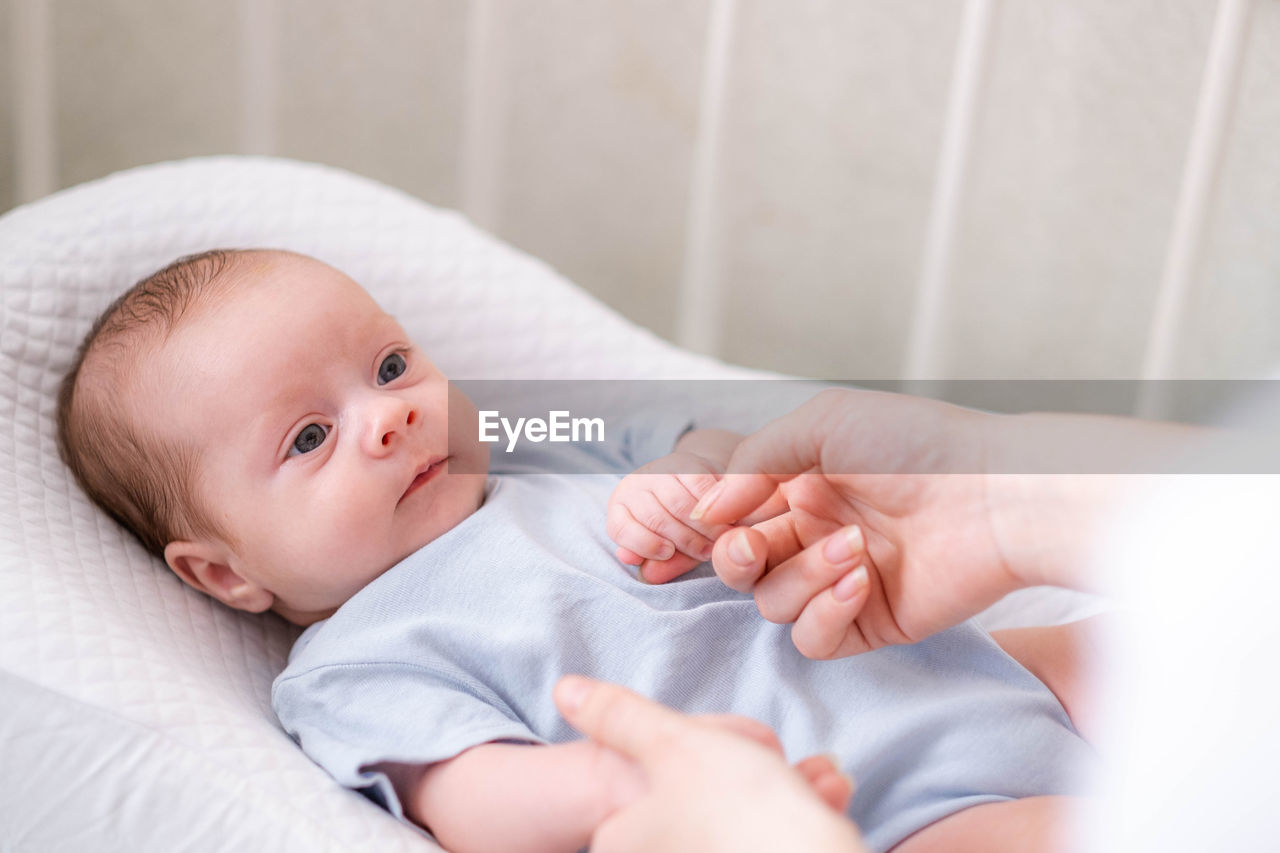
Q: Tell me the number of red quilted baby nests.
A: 0